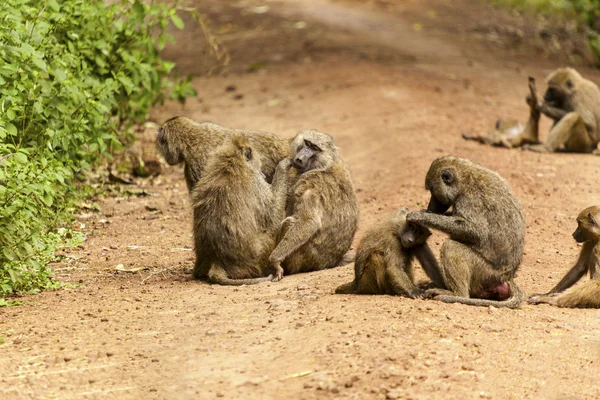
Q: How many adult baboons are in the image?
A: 5